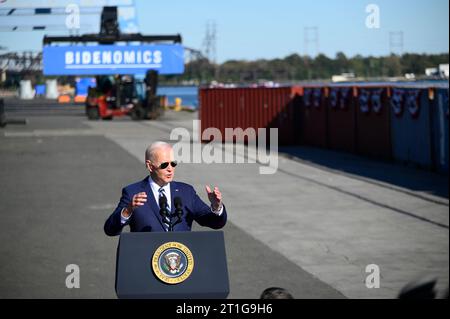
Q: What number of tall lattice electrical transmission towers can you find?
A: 3